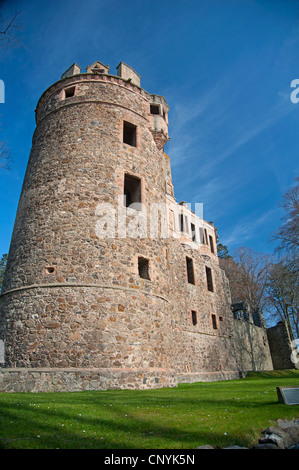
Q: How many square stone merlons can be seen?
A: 2